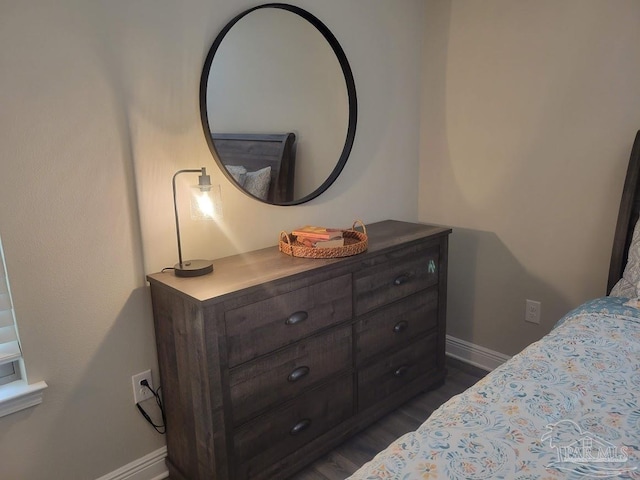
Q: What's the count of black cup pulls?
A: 6